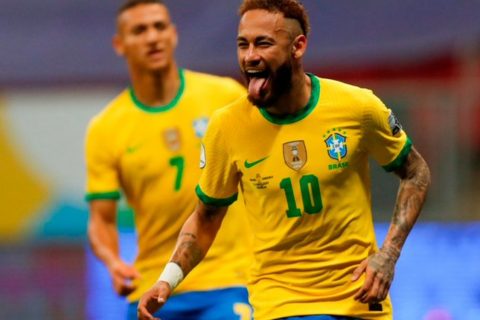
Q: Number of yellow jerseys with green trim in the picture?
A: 2